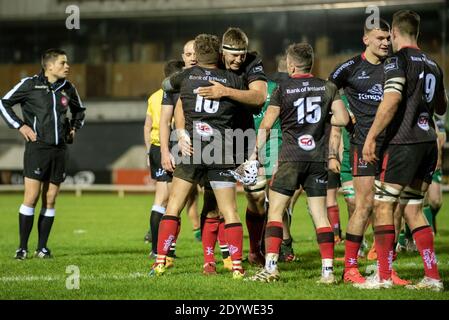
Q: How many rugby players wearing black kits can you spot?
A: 6